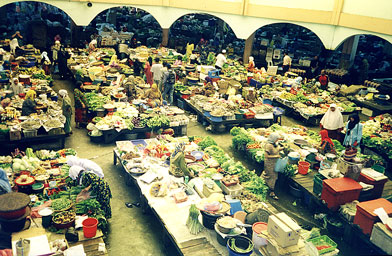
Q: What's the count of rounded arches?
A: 5